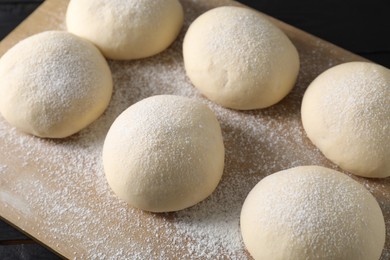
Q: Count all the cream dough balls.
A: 6